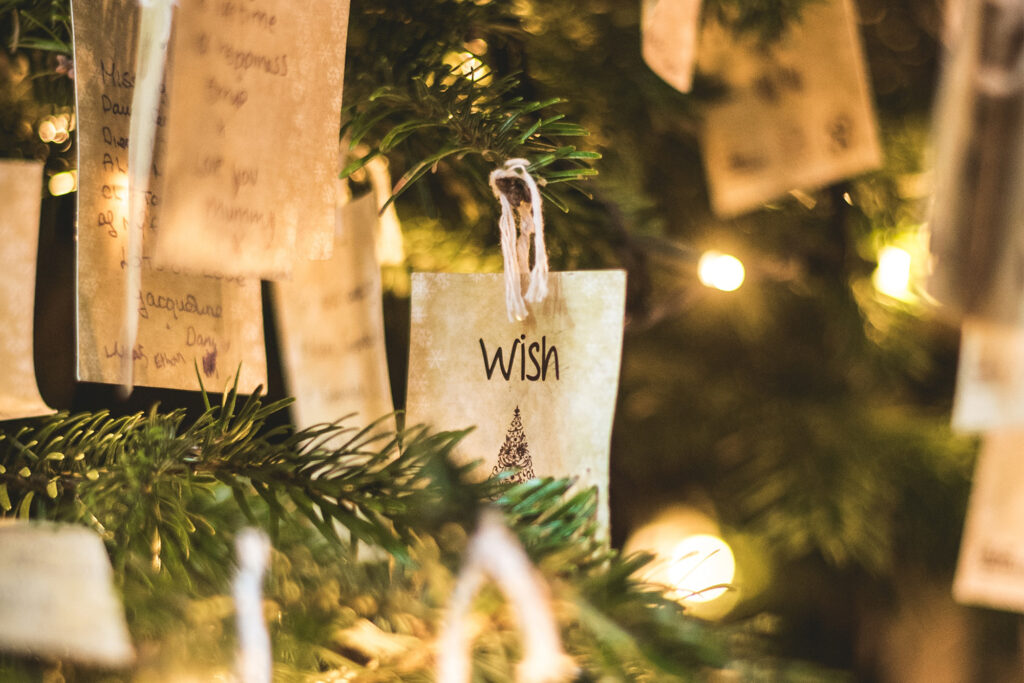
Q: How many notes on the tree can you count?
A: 11